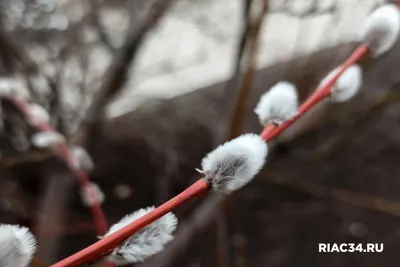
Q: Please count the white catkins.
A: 11